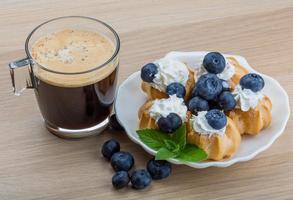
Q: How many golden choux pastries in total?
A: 5